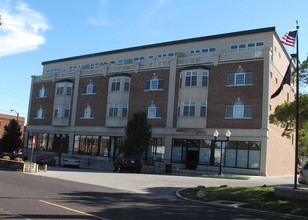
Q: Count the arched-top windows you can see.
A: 8